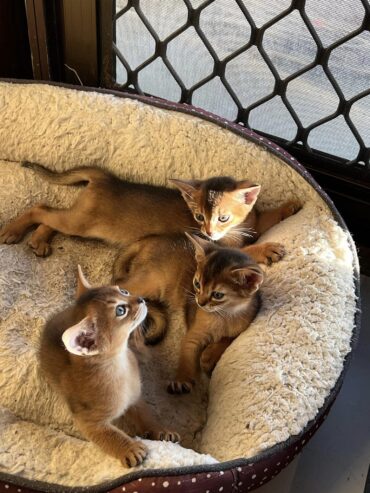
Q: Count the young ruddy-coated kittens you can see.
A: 3